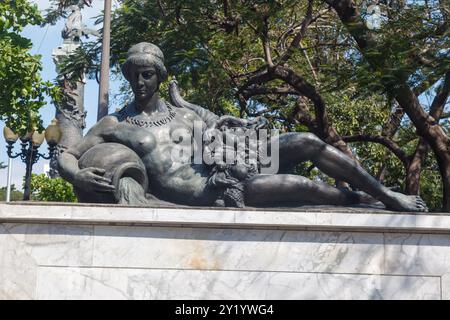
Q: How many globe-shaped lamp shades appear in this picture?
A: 4